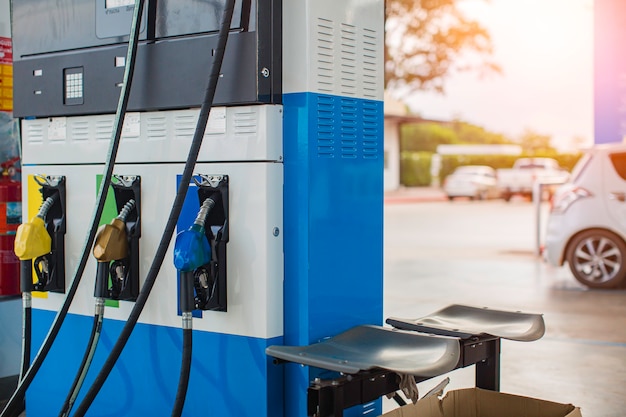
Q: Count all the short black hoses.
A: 3